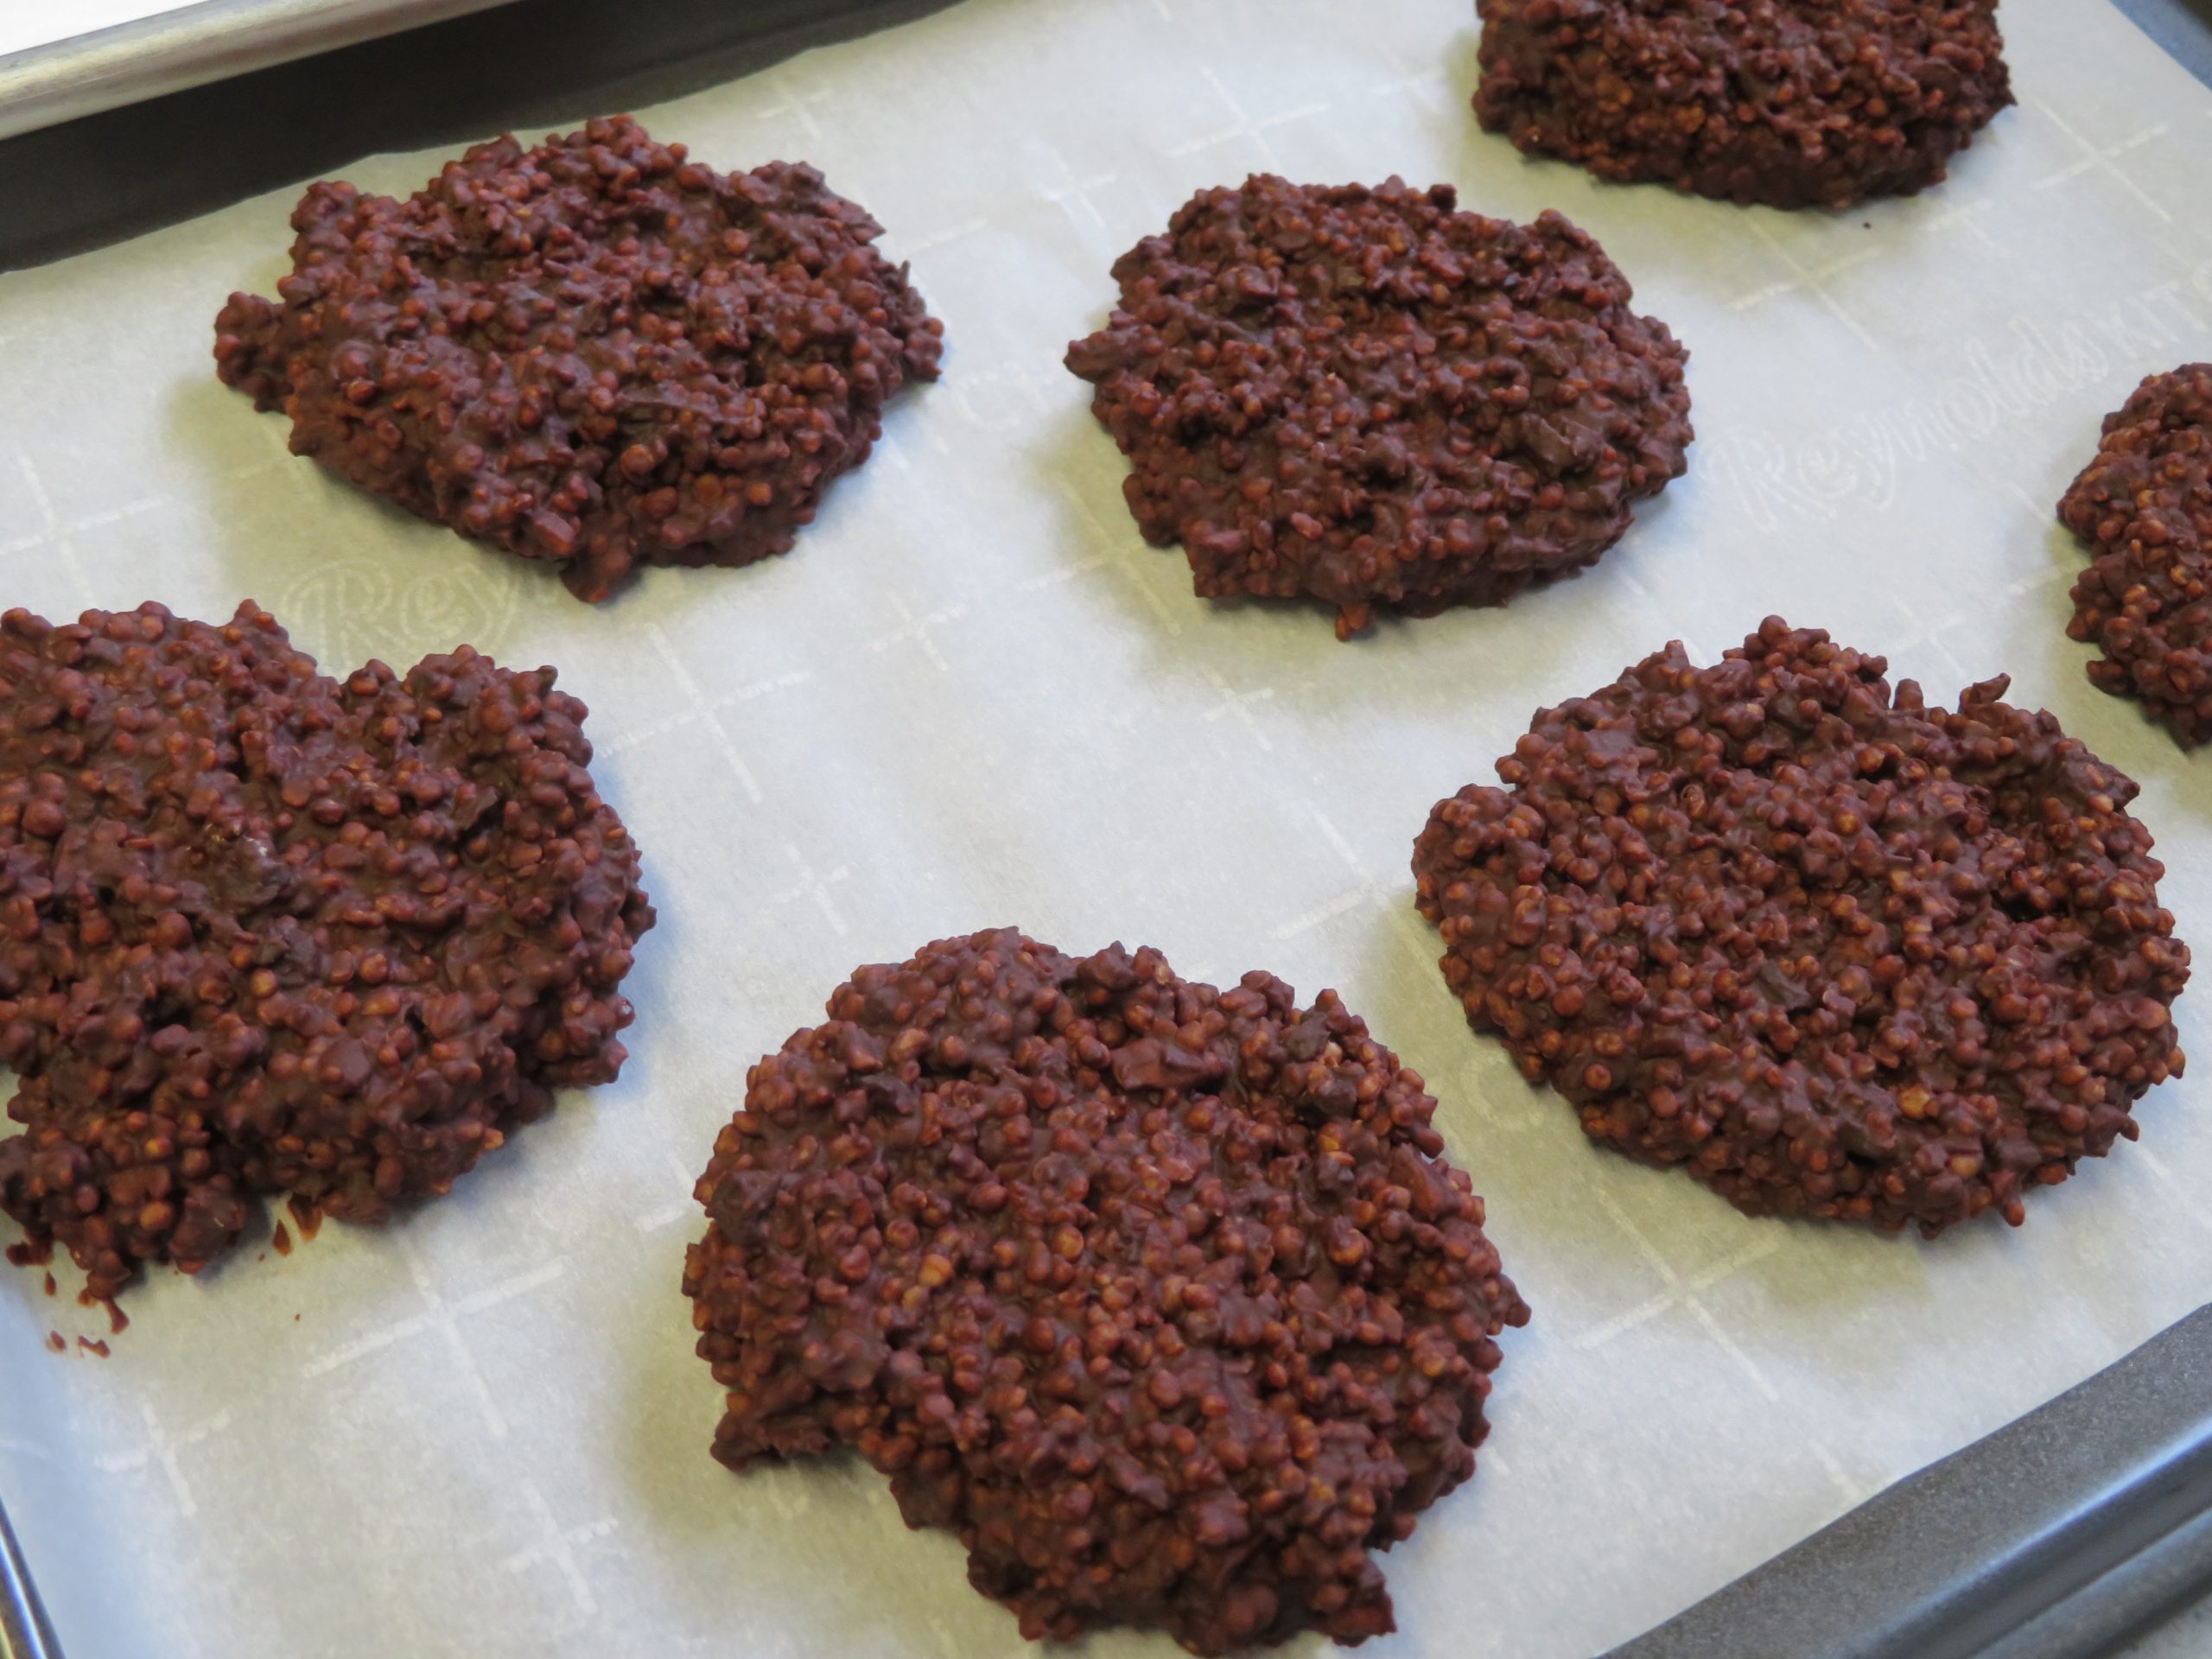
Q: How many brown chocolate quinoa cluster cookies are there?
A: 7